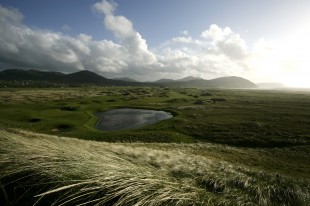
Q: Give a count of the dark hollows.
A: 3